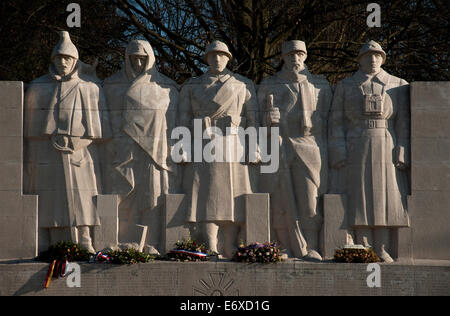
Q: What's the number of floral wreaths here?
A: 5